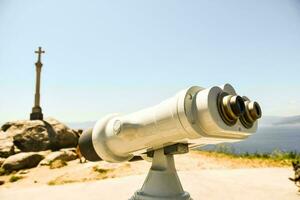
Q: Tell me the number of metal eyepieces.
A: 2